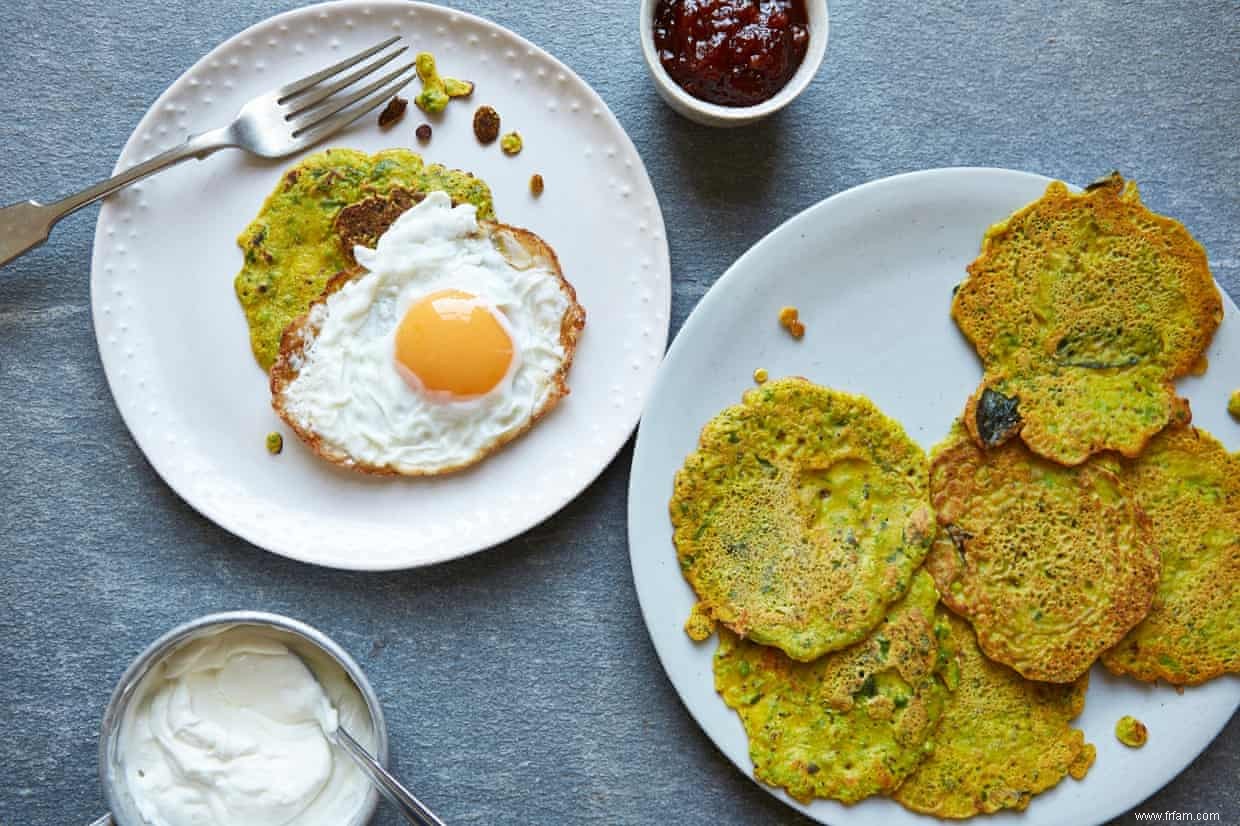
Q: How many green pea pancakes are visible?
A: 7